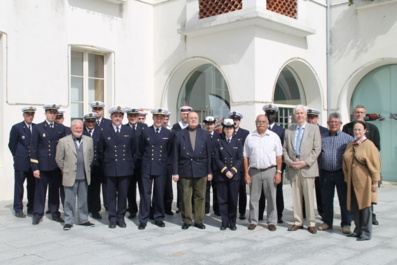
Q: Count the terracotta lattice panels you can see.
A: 2